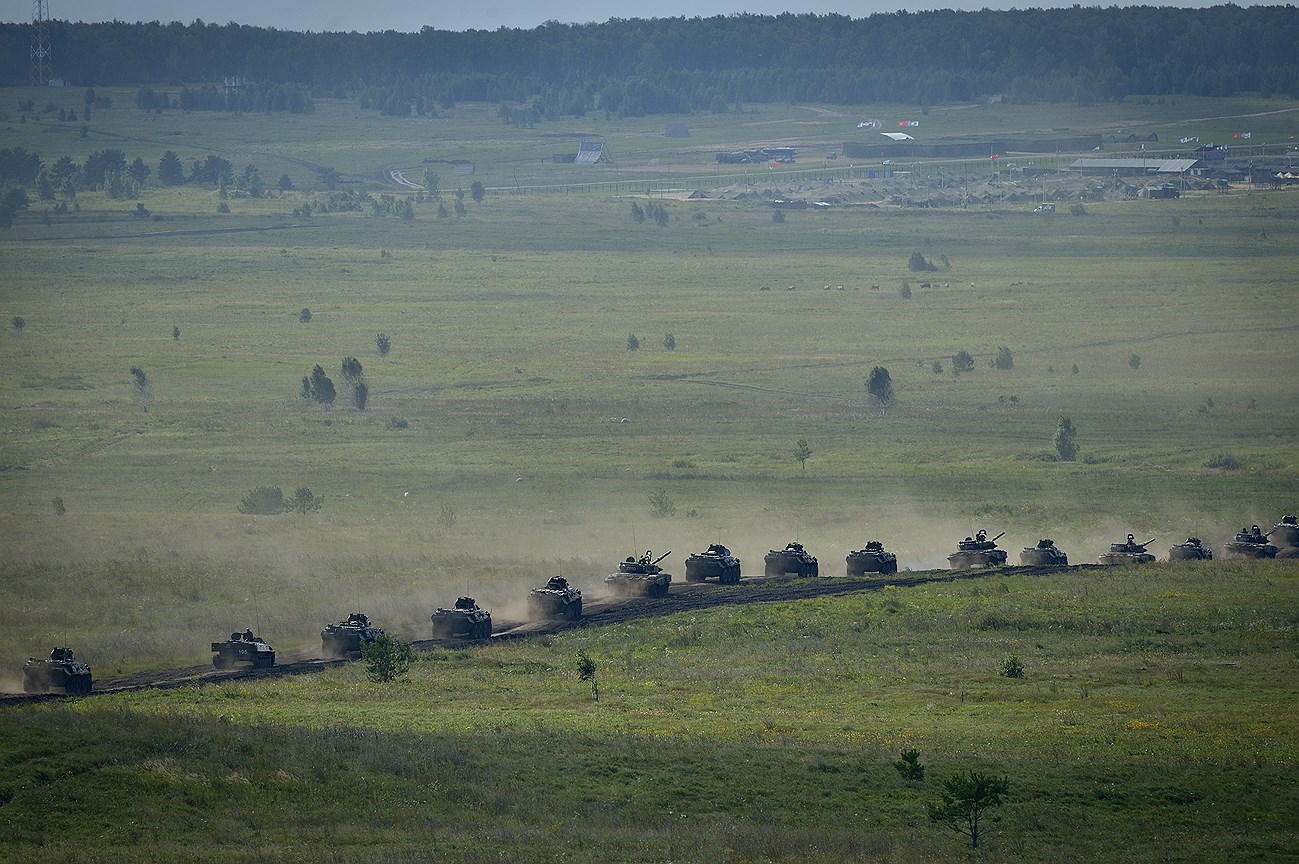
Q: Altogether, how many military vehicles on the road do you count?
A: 15